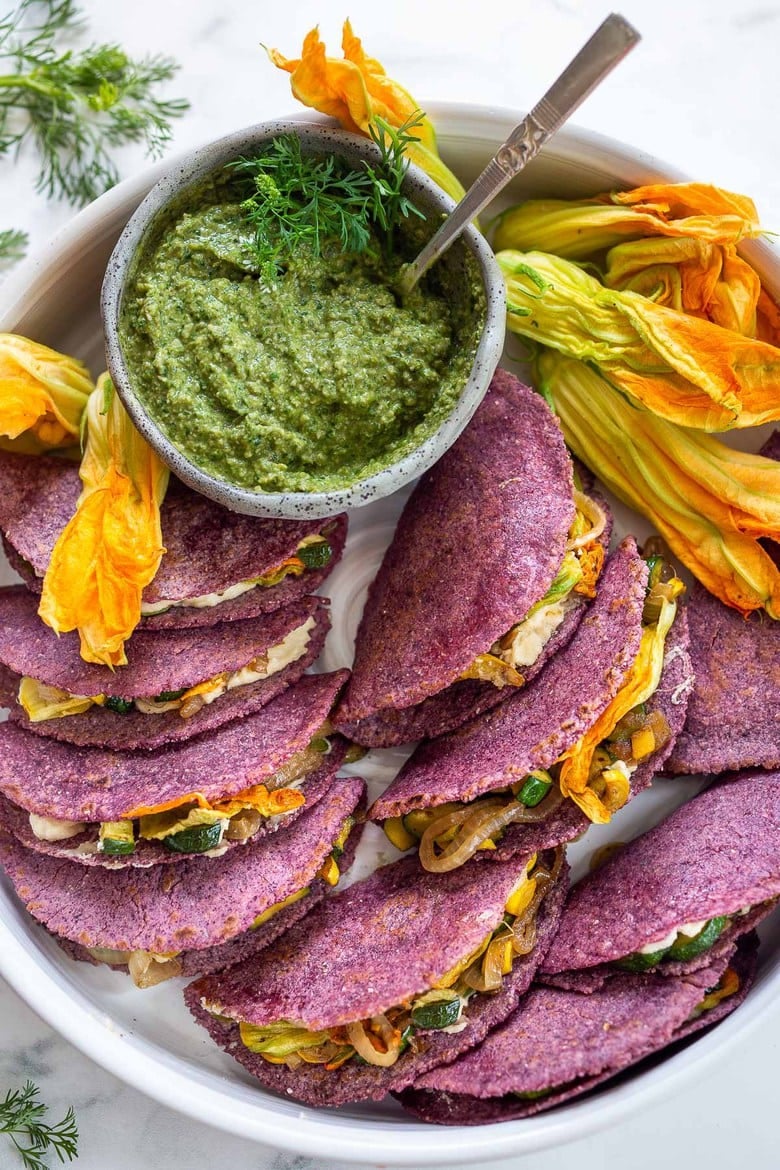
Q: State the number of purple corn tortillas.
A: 10